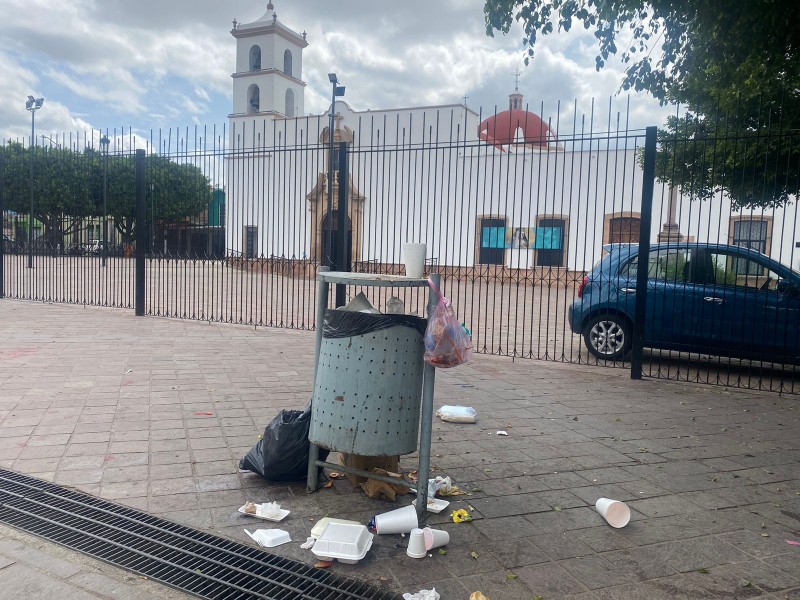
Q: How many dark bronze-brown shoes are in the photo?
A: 0